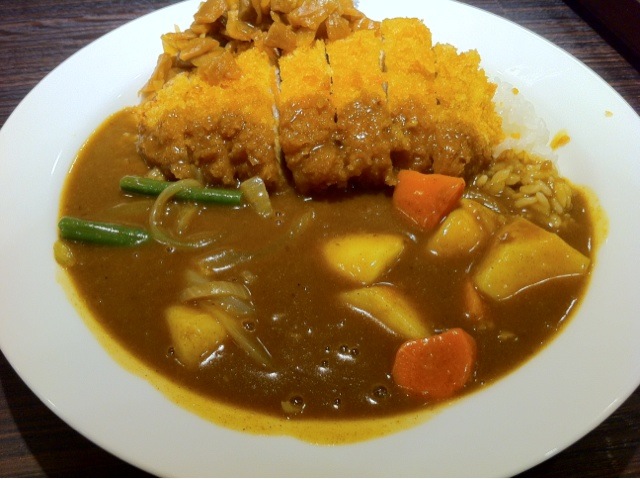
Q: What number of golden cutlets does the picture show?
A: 5